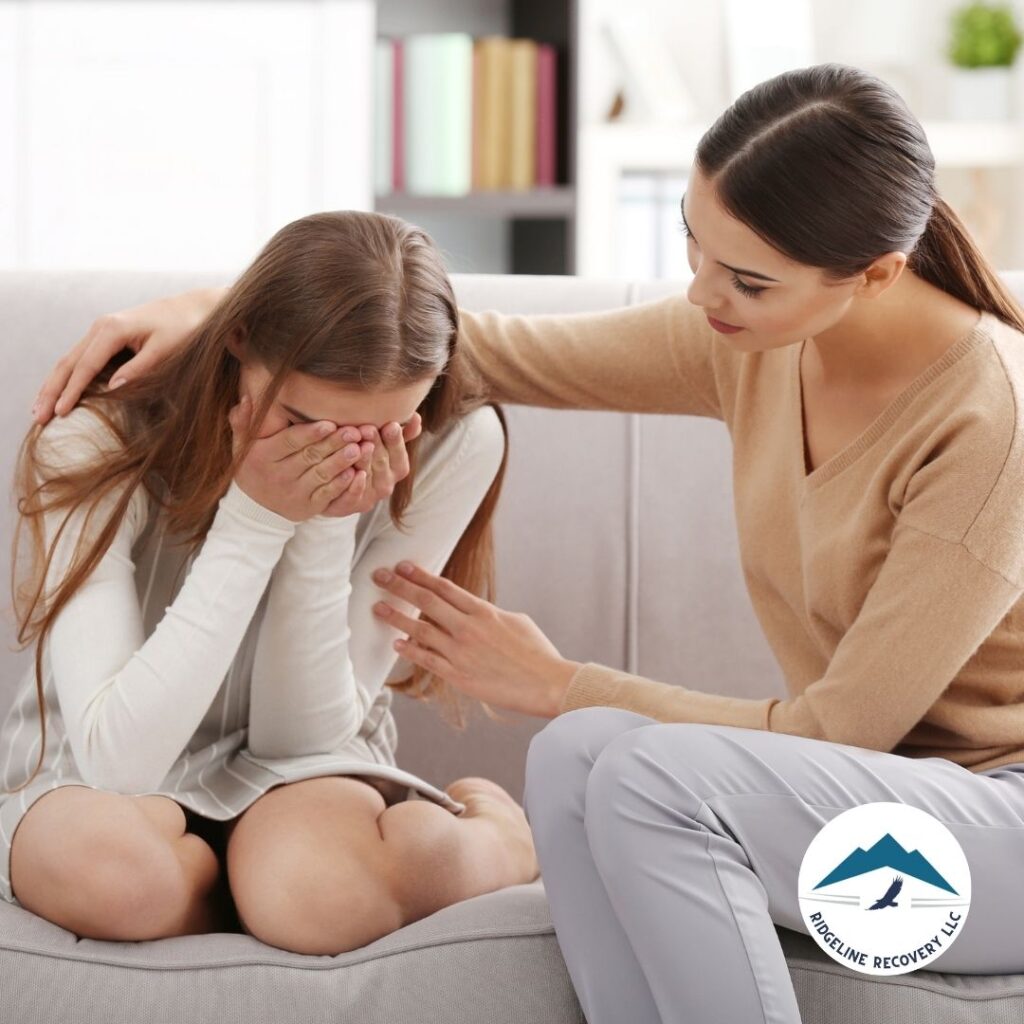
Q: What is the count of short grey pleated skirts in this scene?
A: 1